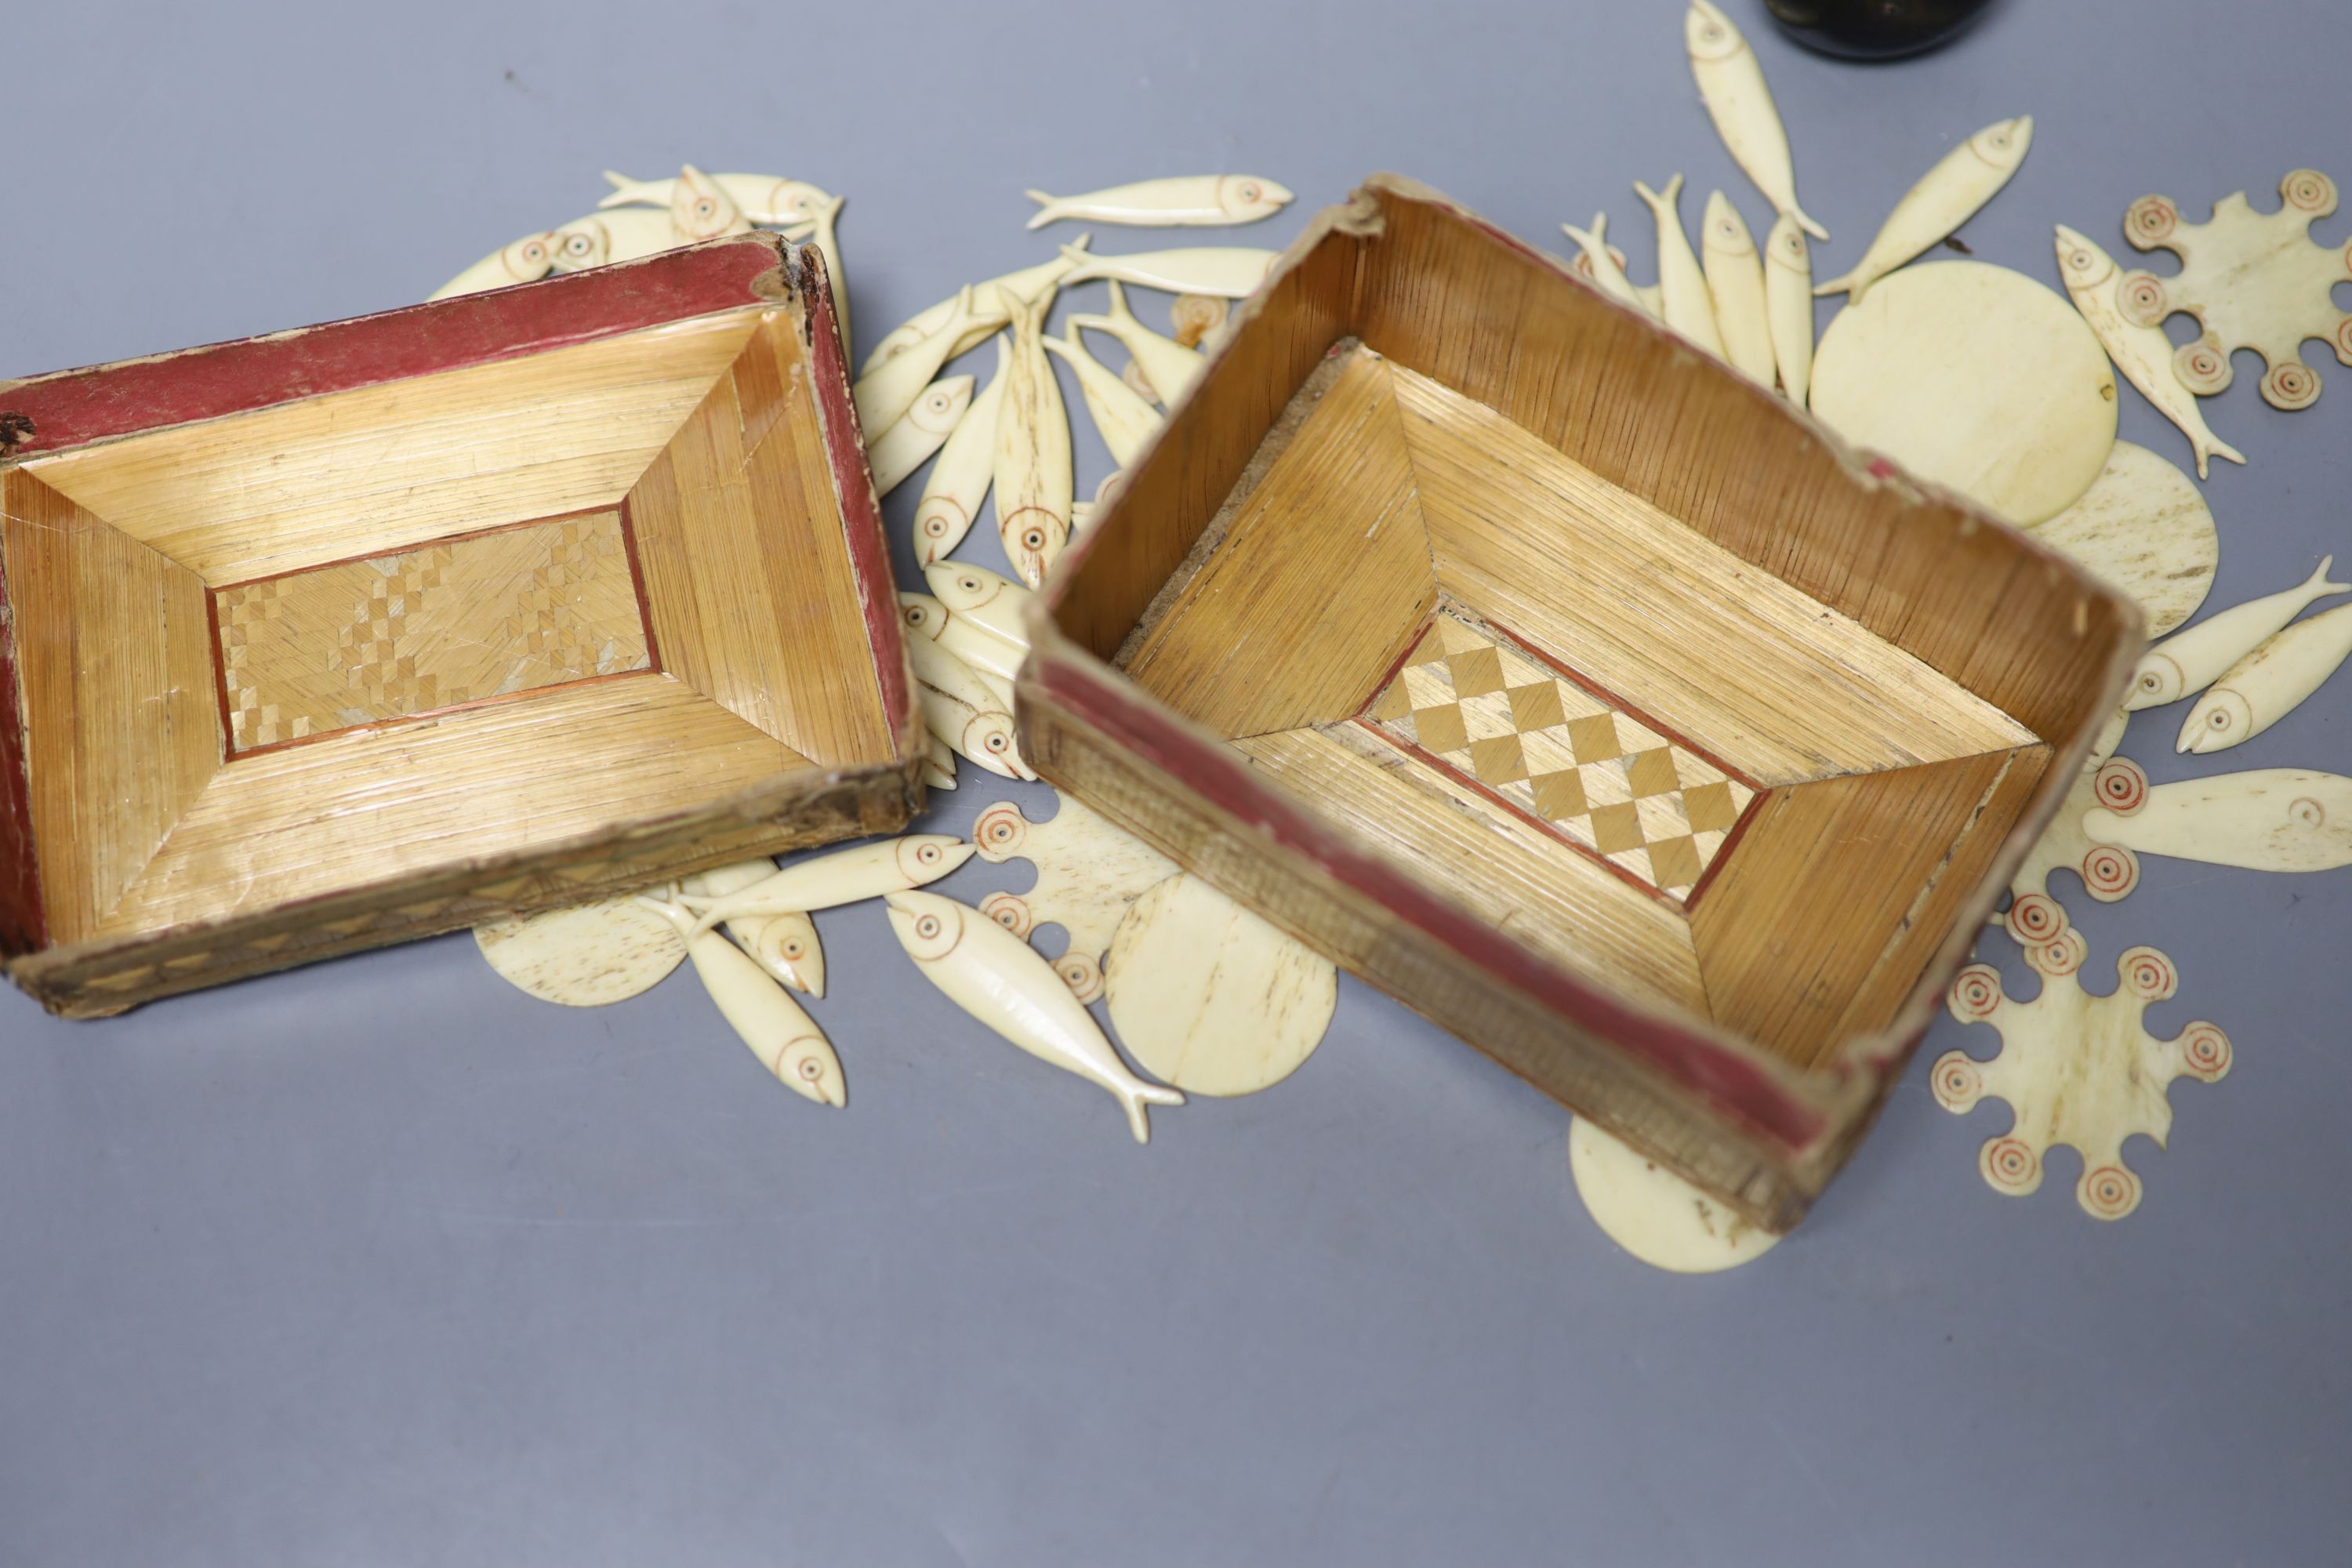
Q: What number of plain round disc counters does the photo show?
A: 5